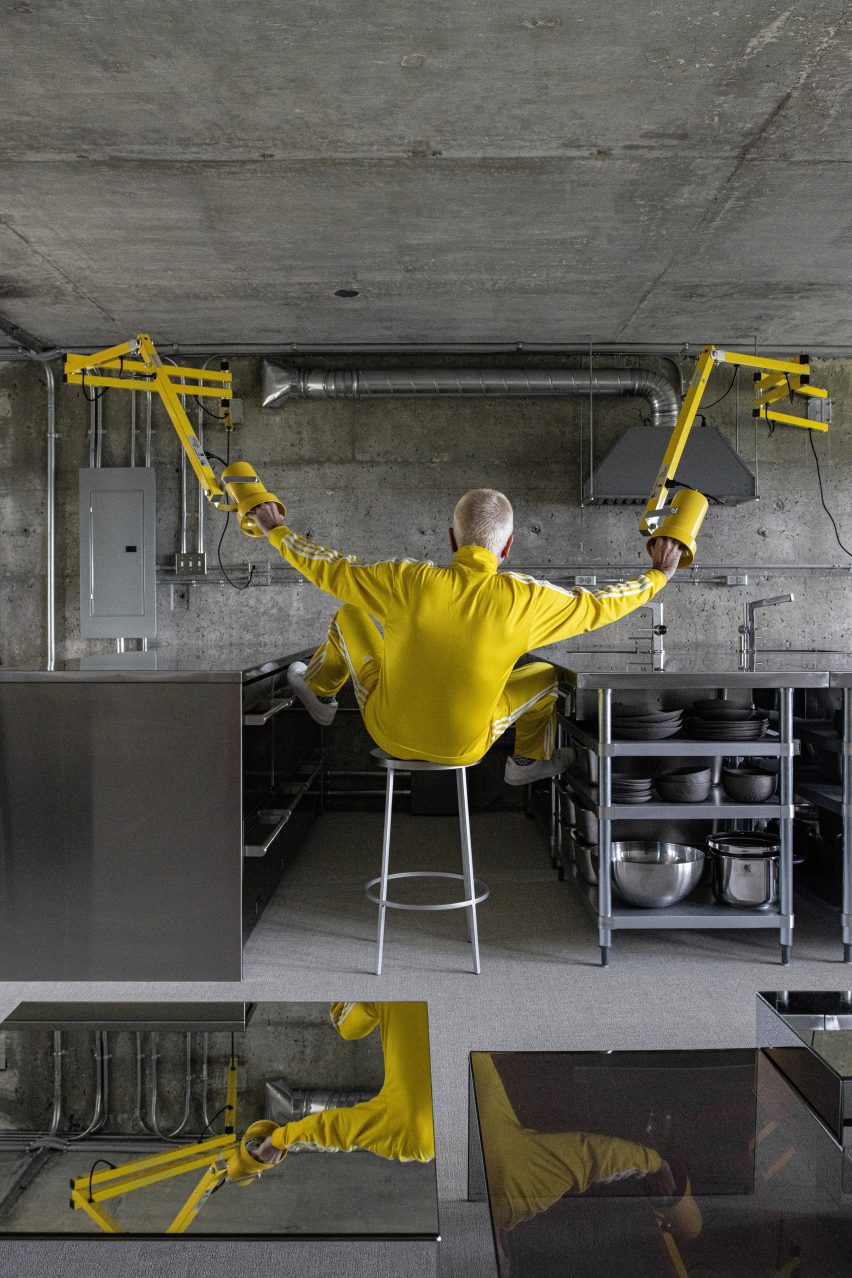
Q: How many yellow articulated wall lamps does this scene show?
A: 2